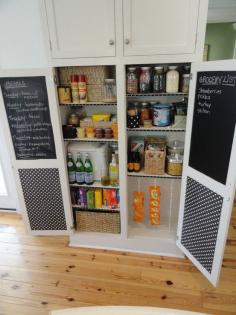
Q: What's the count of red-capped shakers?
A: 2